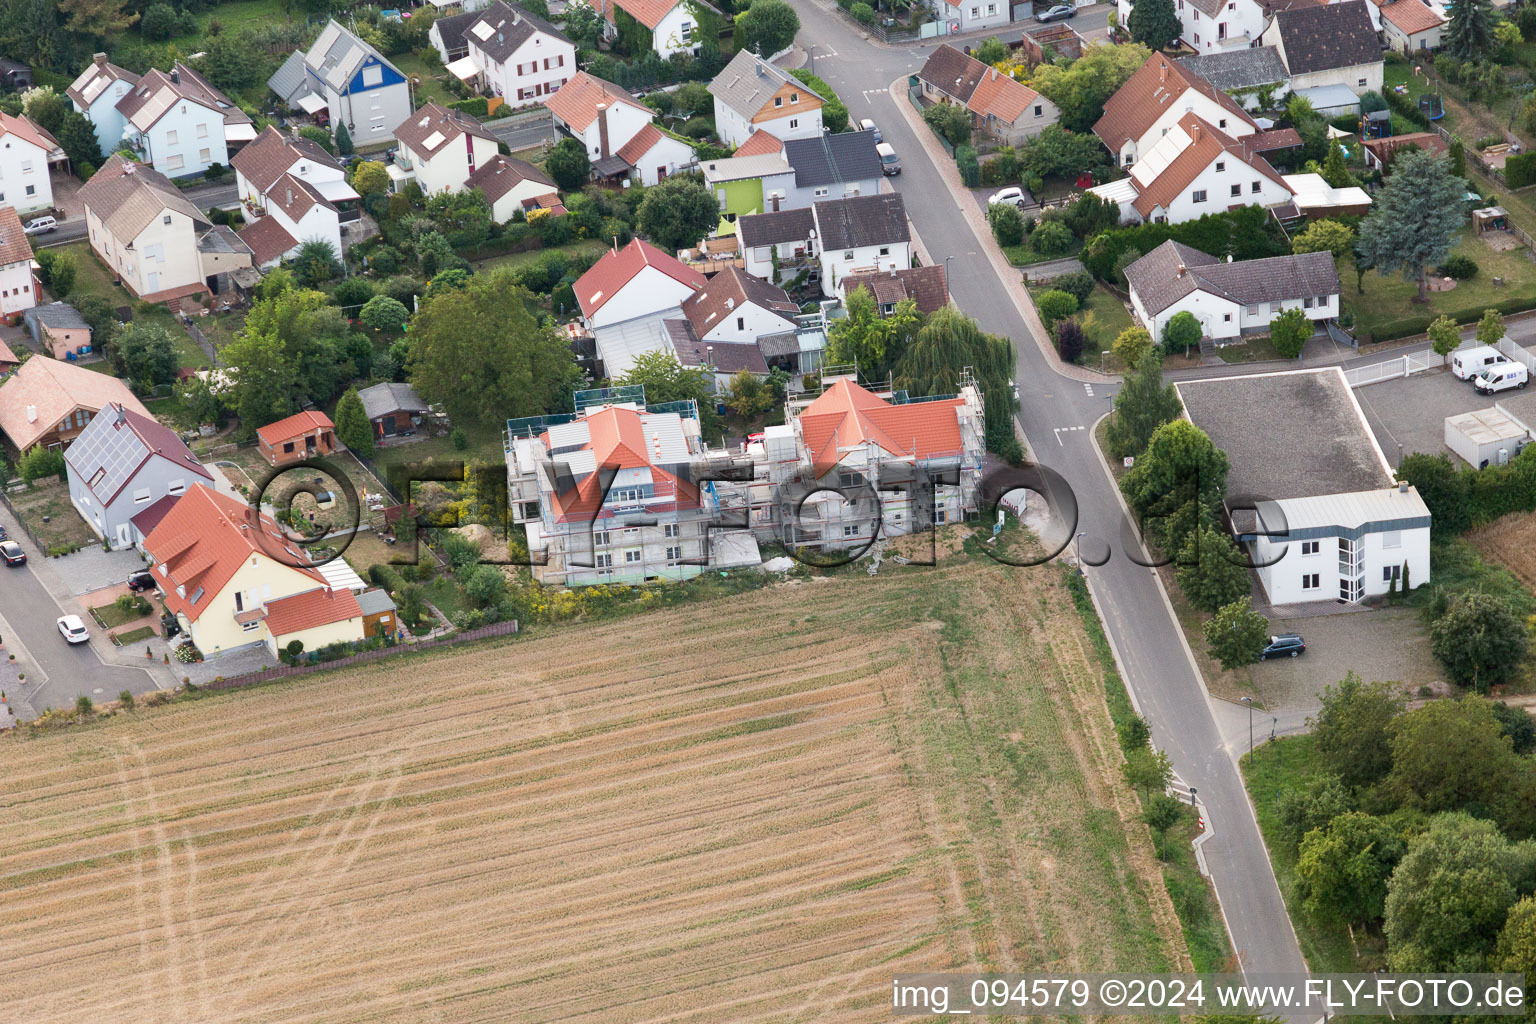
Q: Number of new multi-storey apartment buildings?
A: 2